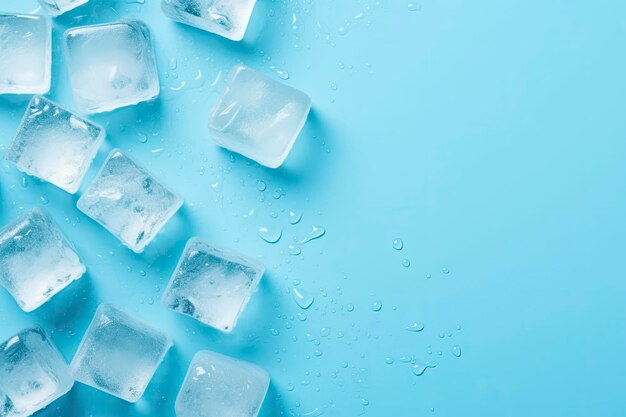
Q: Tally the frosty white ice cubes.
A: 12